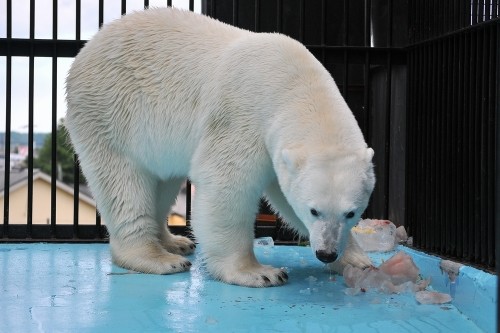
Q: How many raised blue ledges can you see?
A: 1